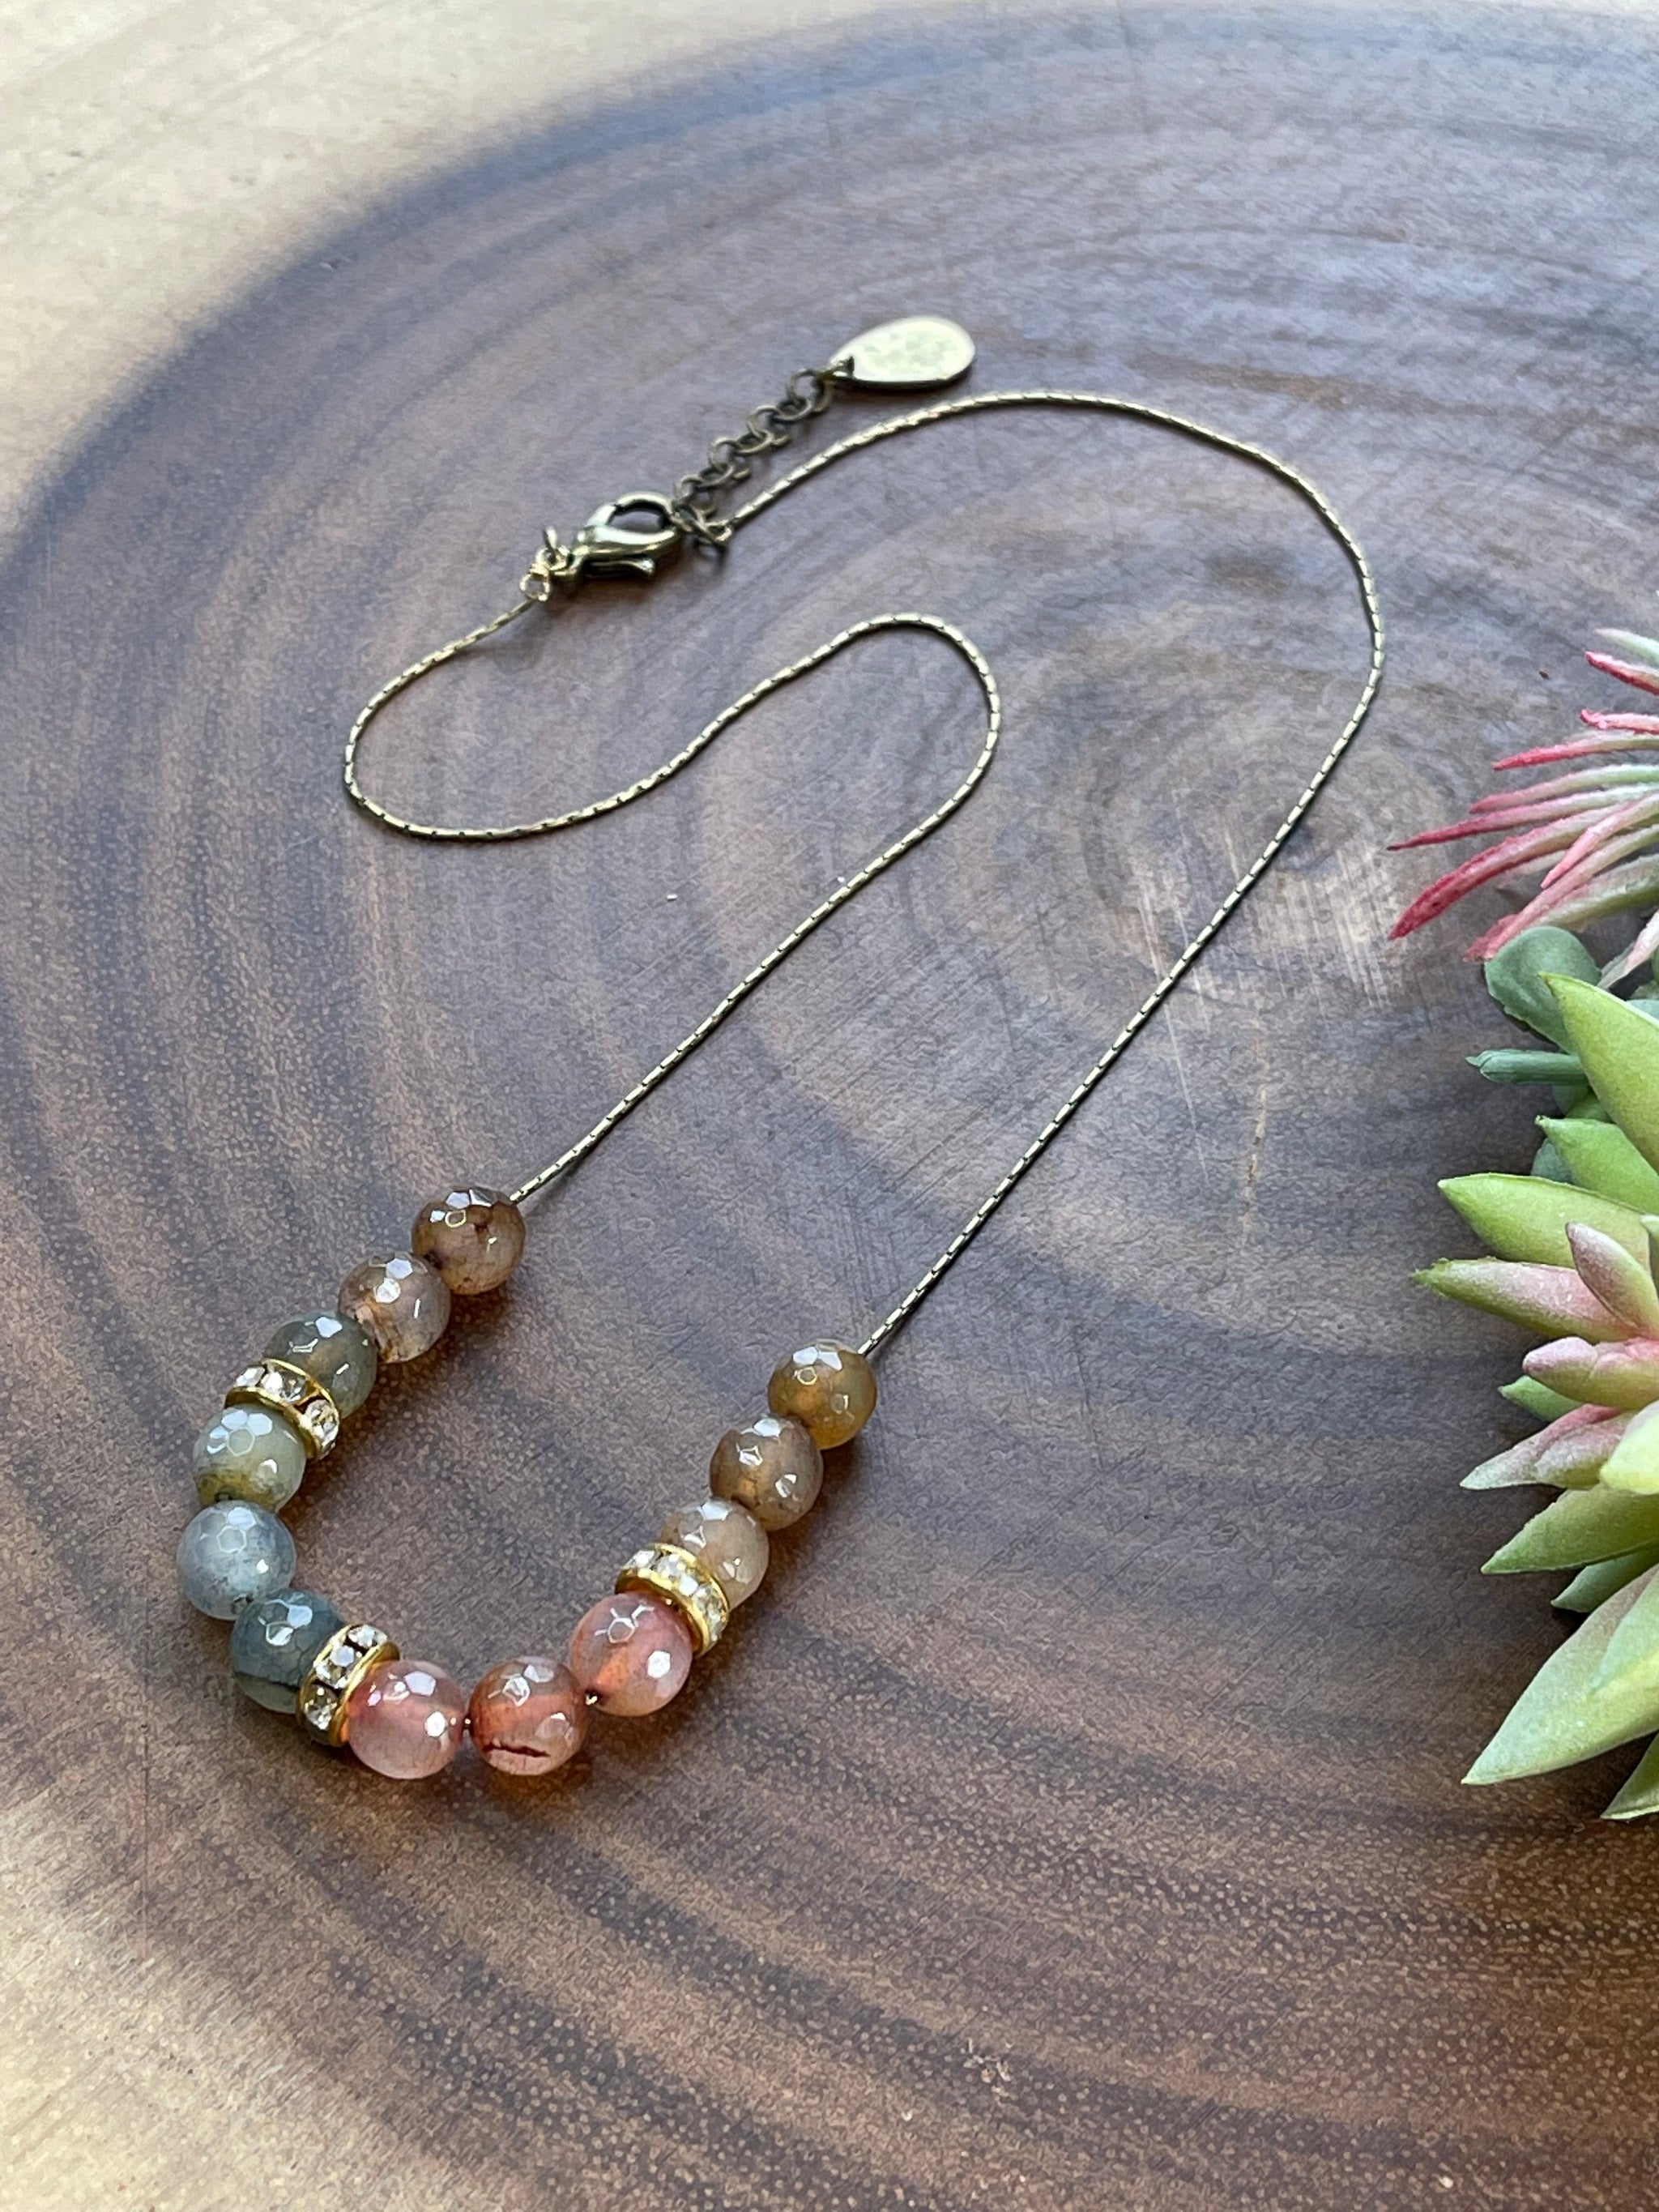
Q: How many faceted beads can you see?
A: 12